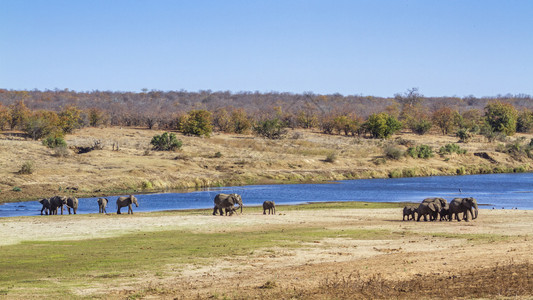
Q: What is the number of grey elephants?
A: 13